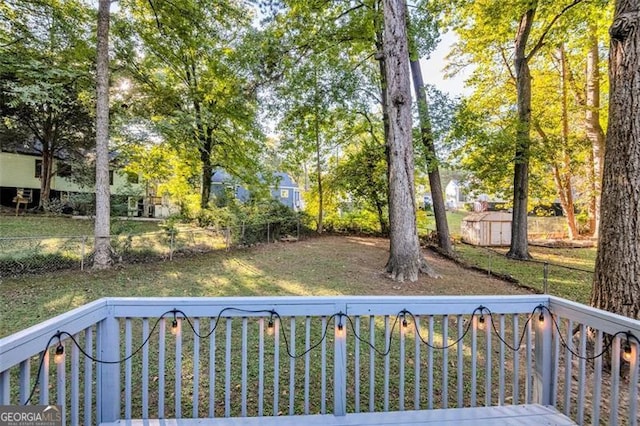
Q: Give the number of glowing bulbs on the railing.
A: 8